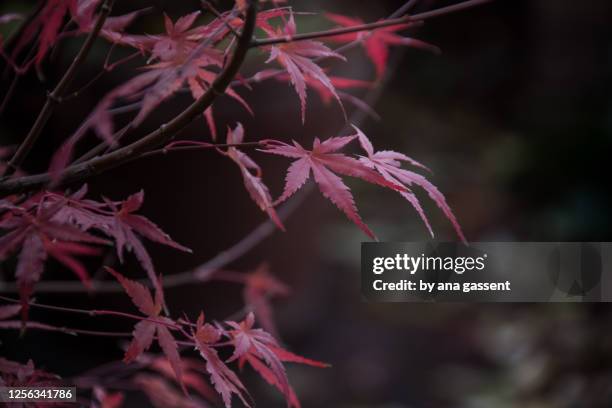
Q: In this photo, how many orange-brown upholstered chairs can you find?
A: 0